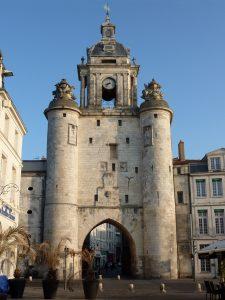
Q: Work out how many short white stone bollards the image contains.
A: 7